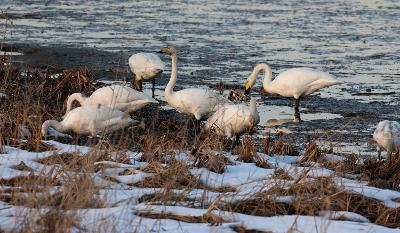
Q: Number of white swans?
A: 7